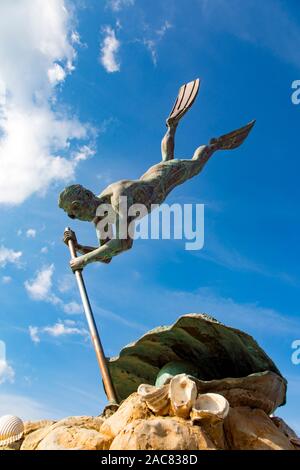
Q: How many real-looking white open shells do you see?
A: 3